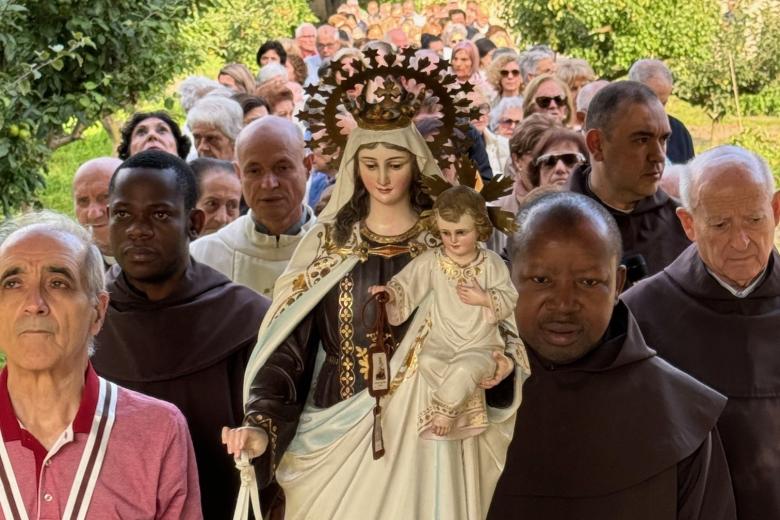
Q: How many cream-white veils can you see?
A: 1